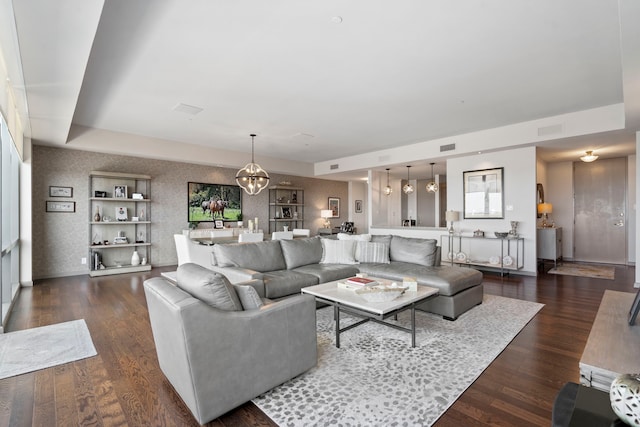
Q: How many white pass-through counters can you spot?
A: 1